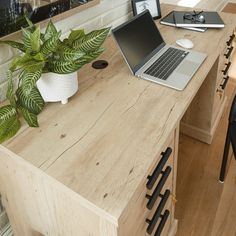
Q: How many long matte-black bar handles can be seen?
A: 8